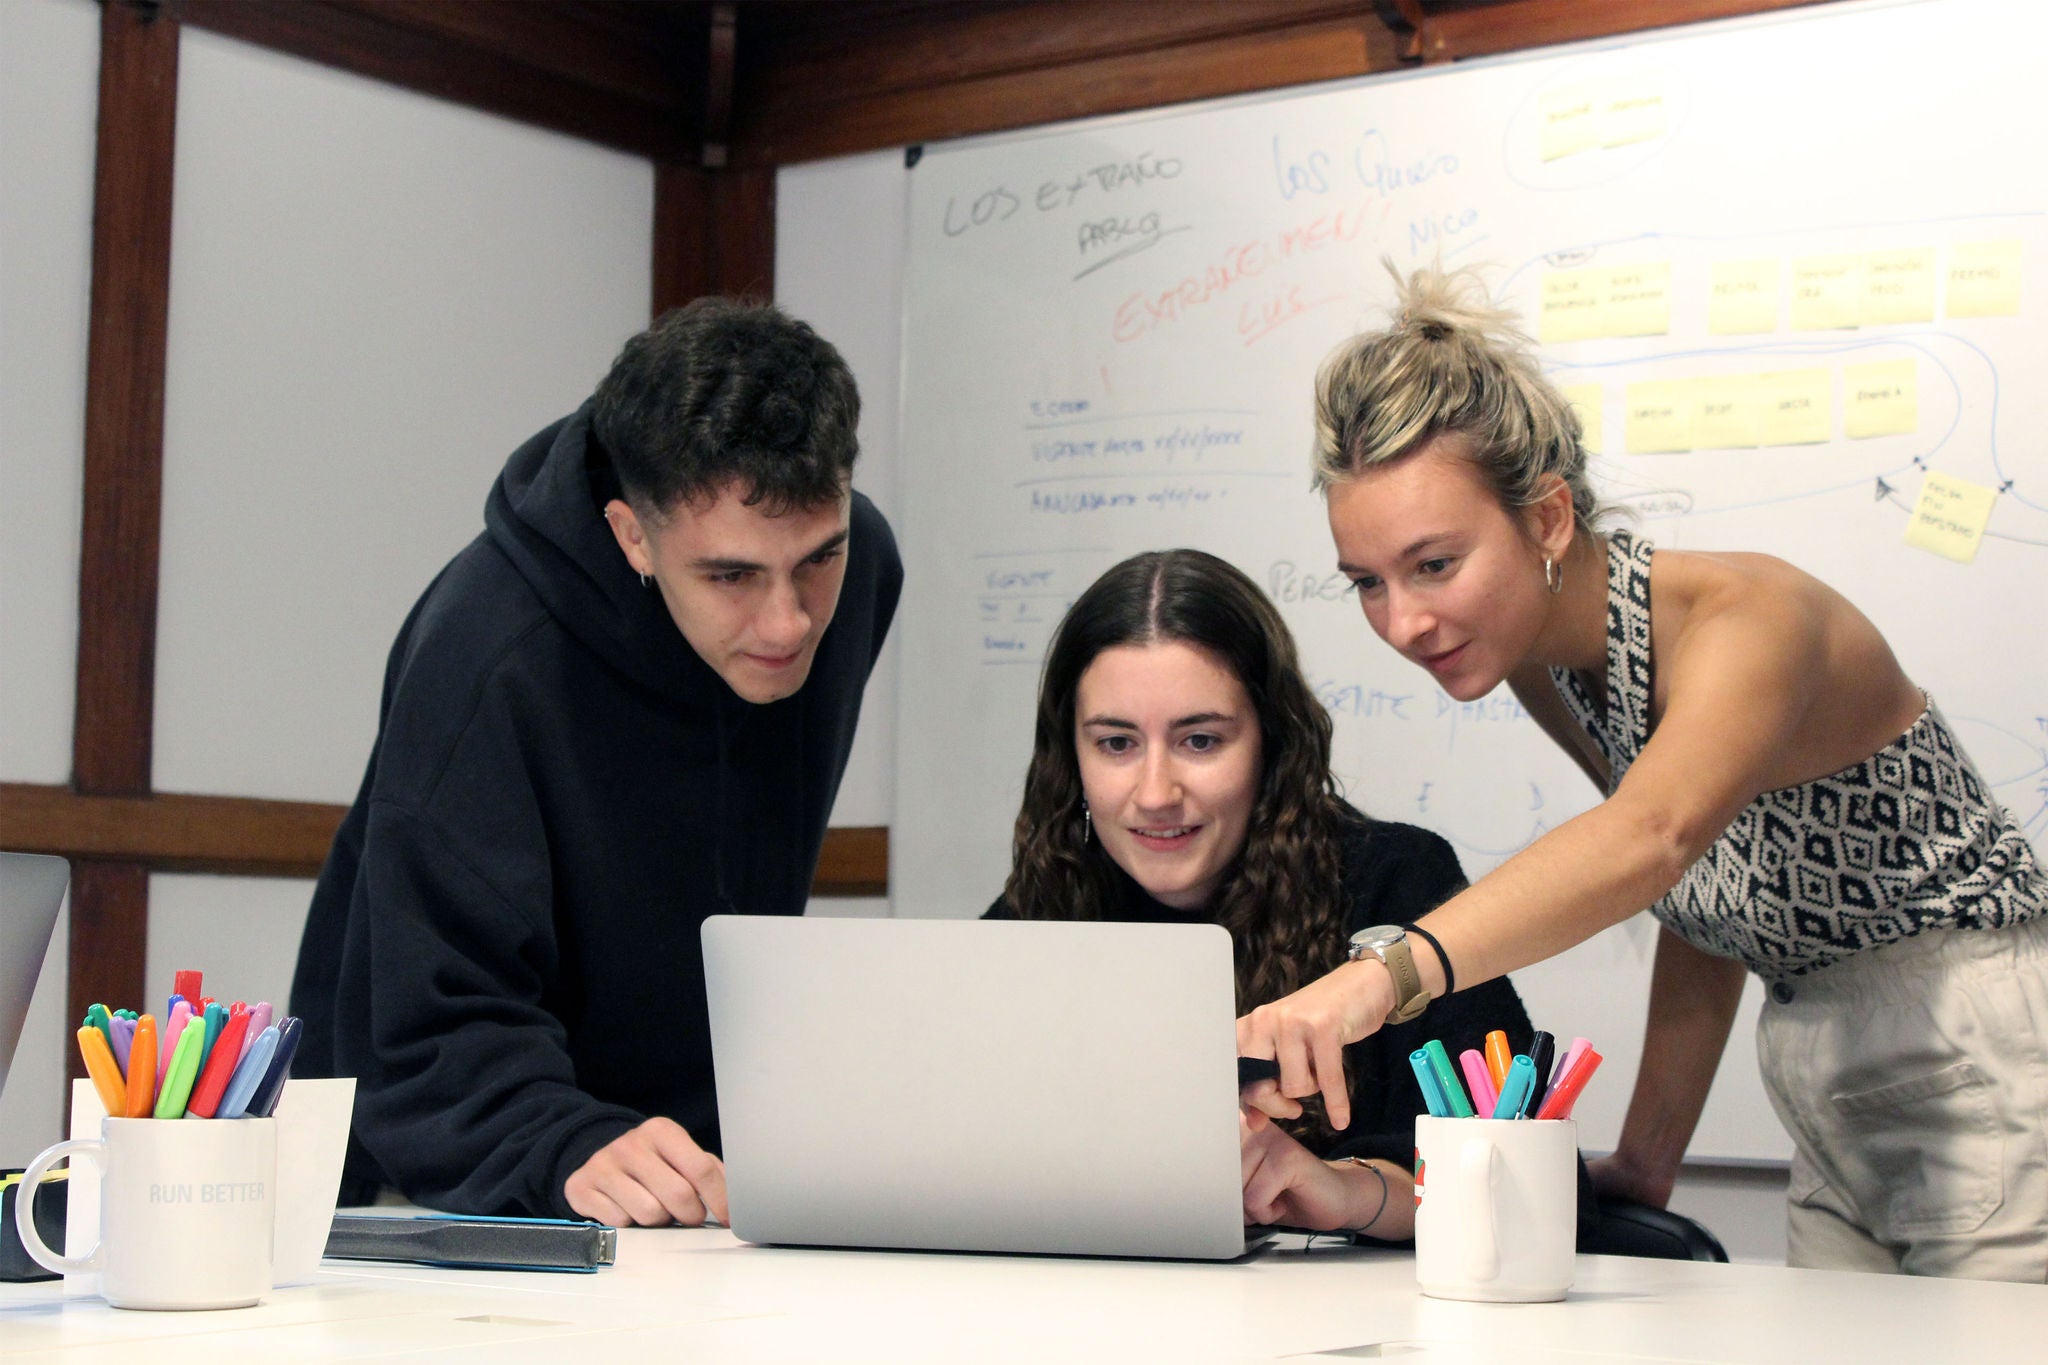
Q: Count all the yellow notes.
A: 14